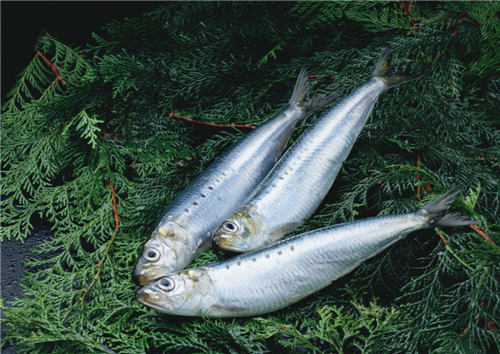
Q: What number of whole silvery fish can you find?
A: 3